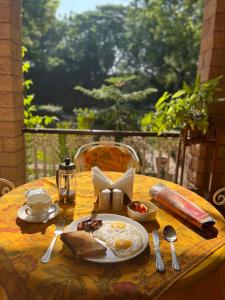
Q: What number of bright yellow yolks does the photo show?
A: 2